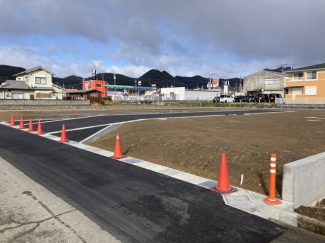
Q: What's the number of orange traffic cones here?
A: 7